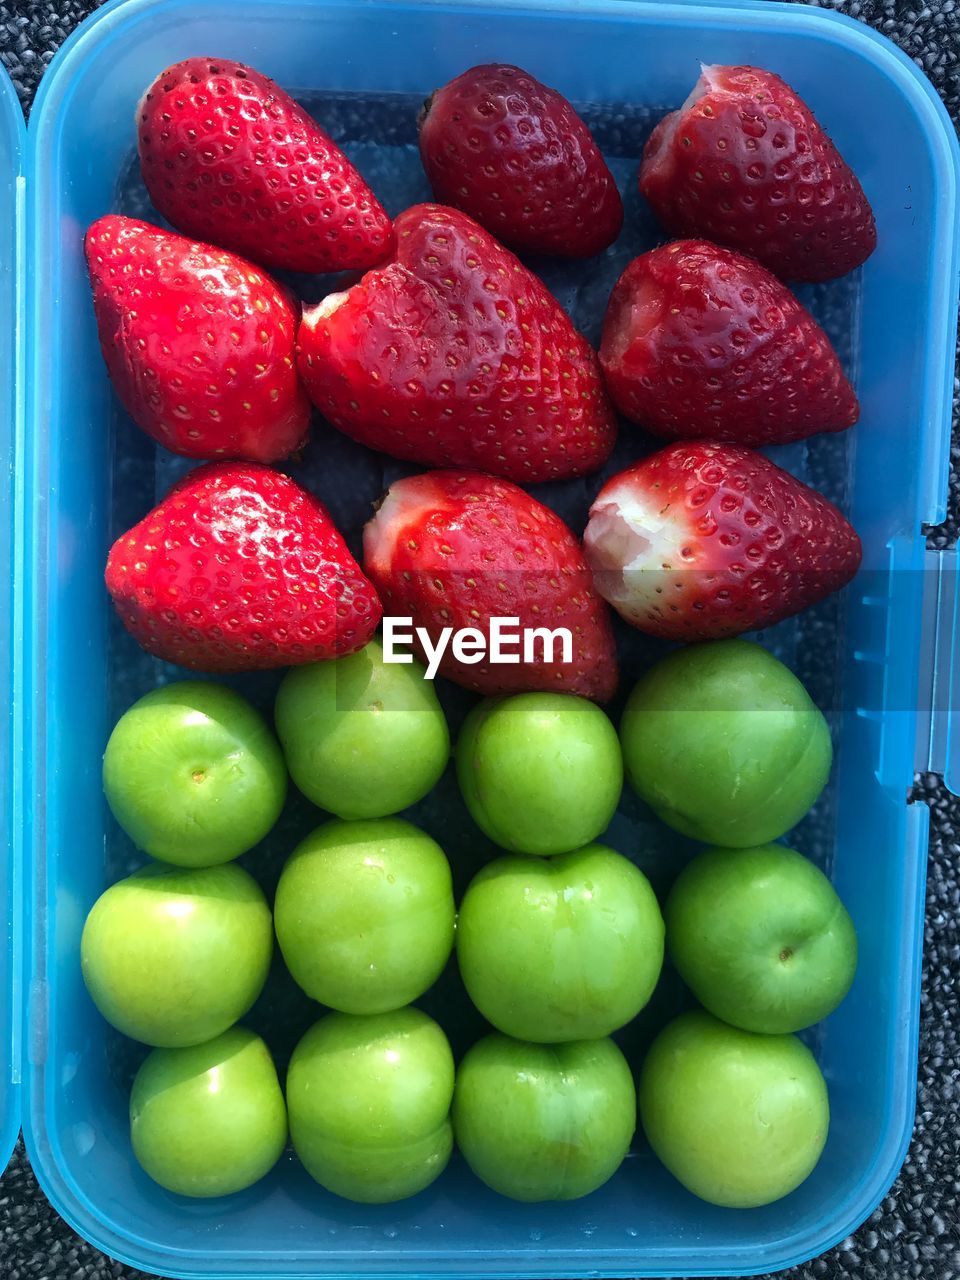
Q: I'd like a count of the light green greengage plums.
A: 12